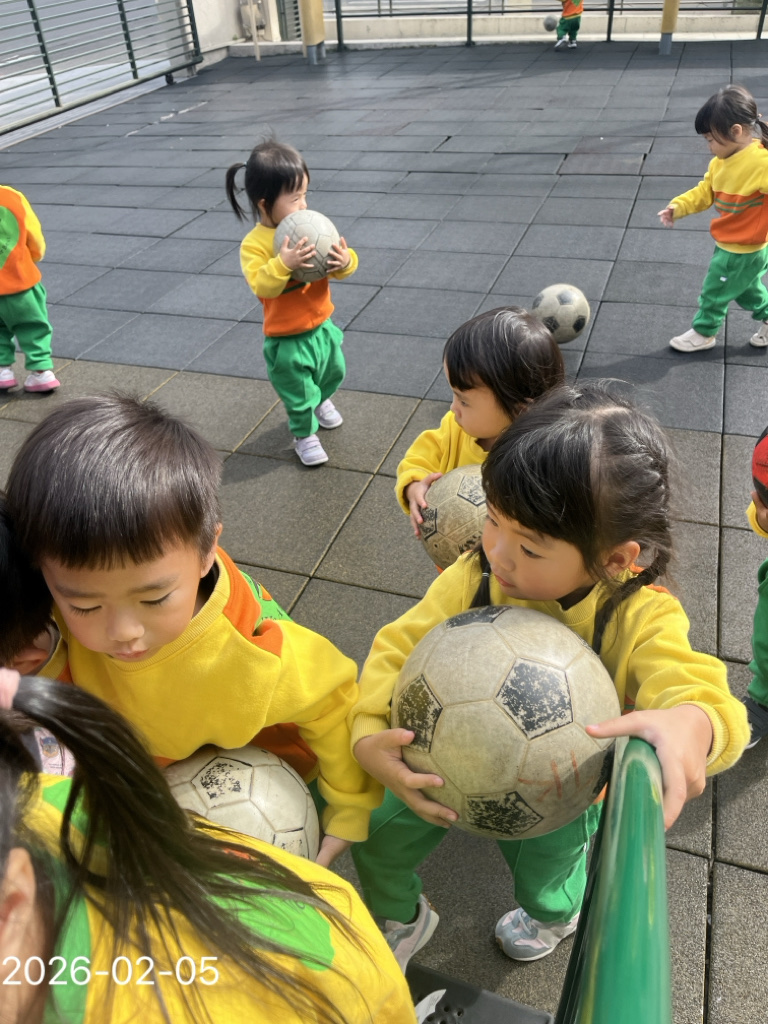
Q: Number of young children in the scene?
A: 10